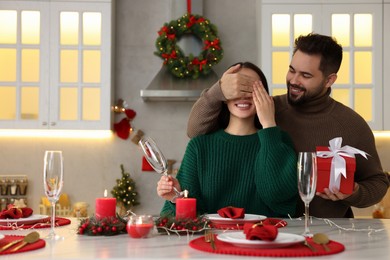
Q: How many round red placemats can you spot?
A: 4